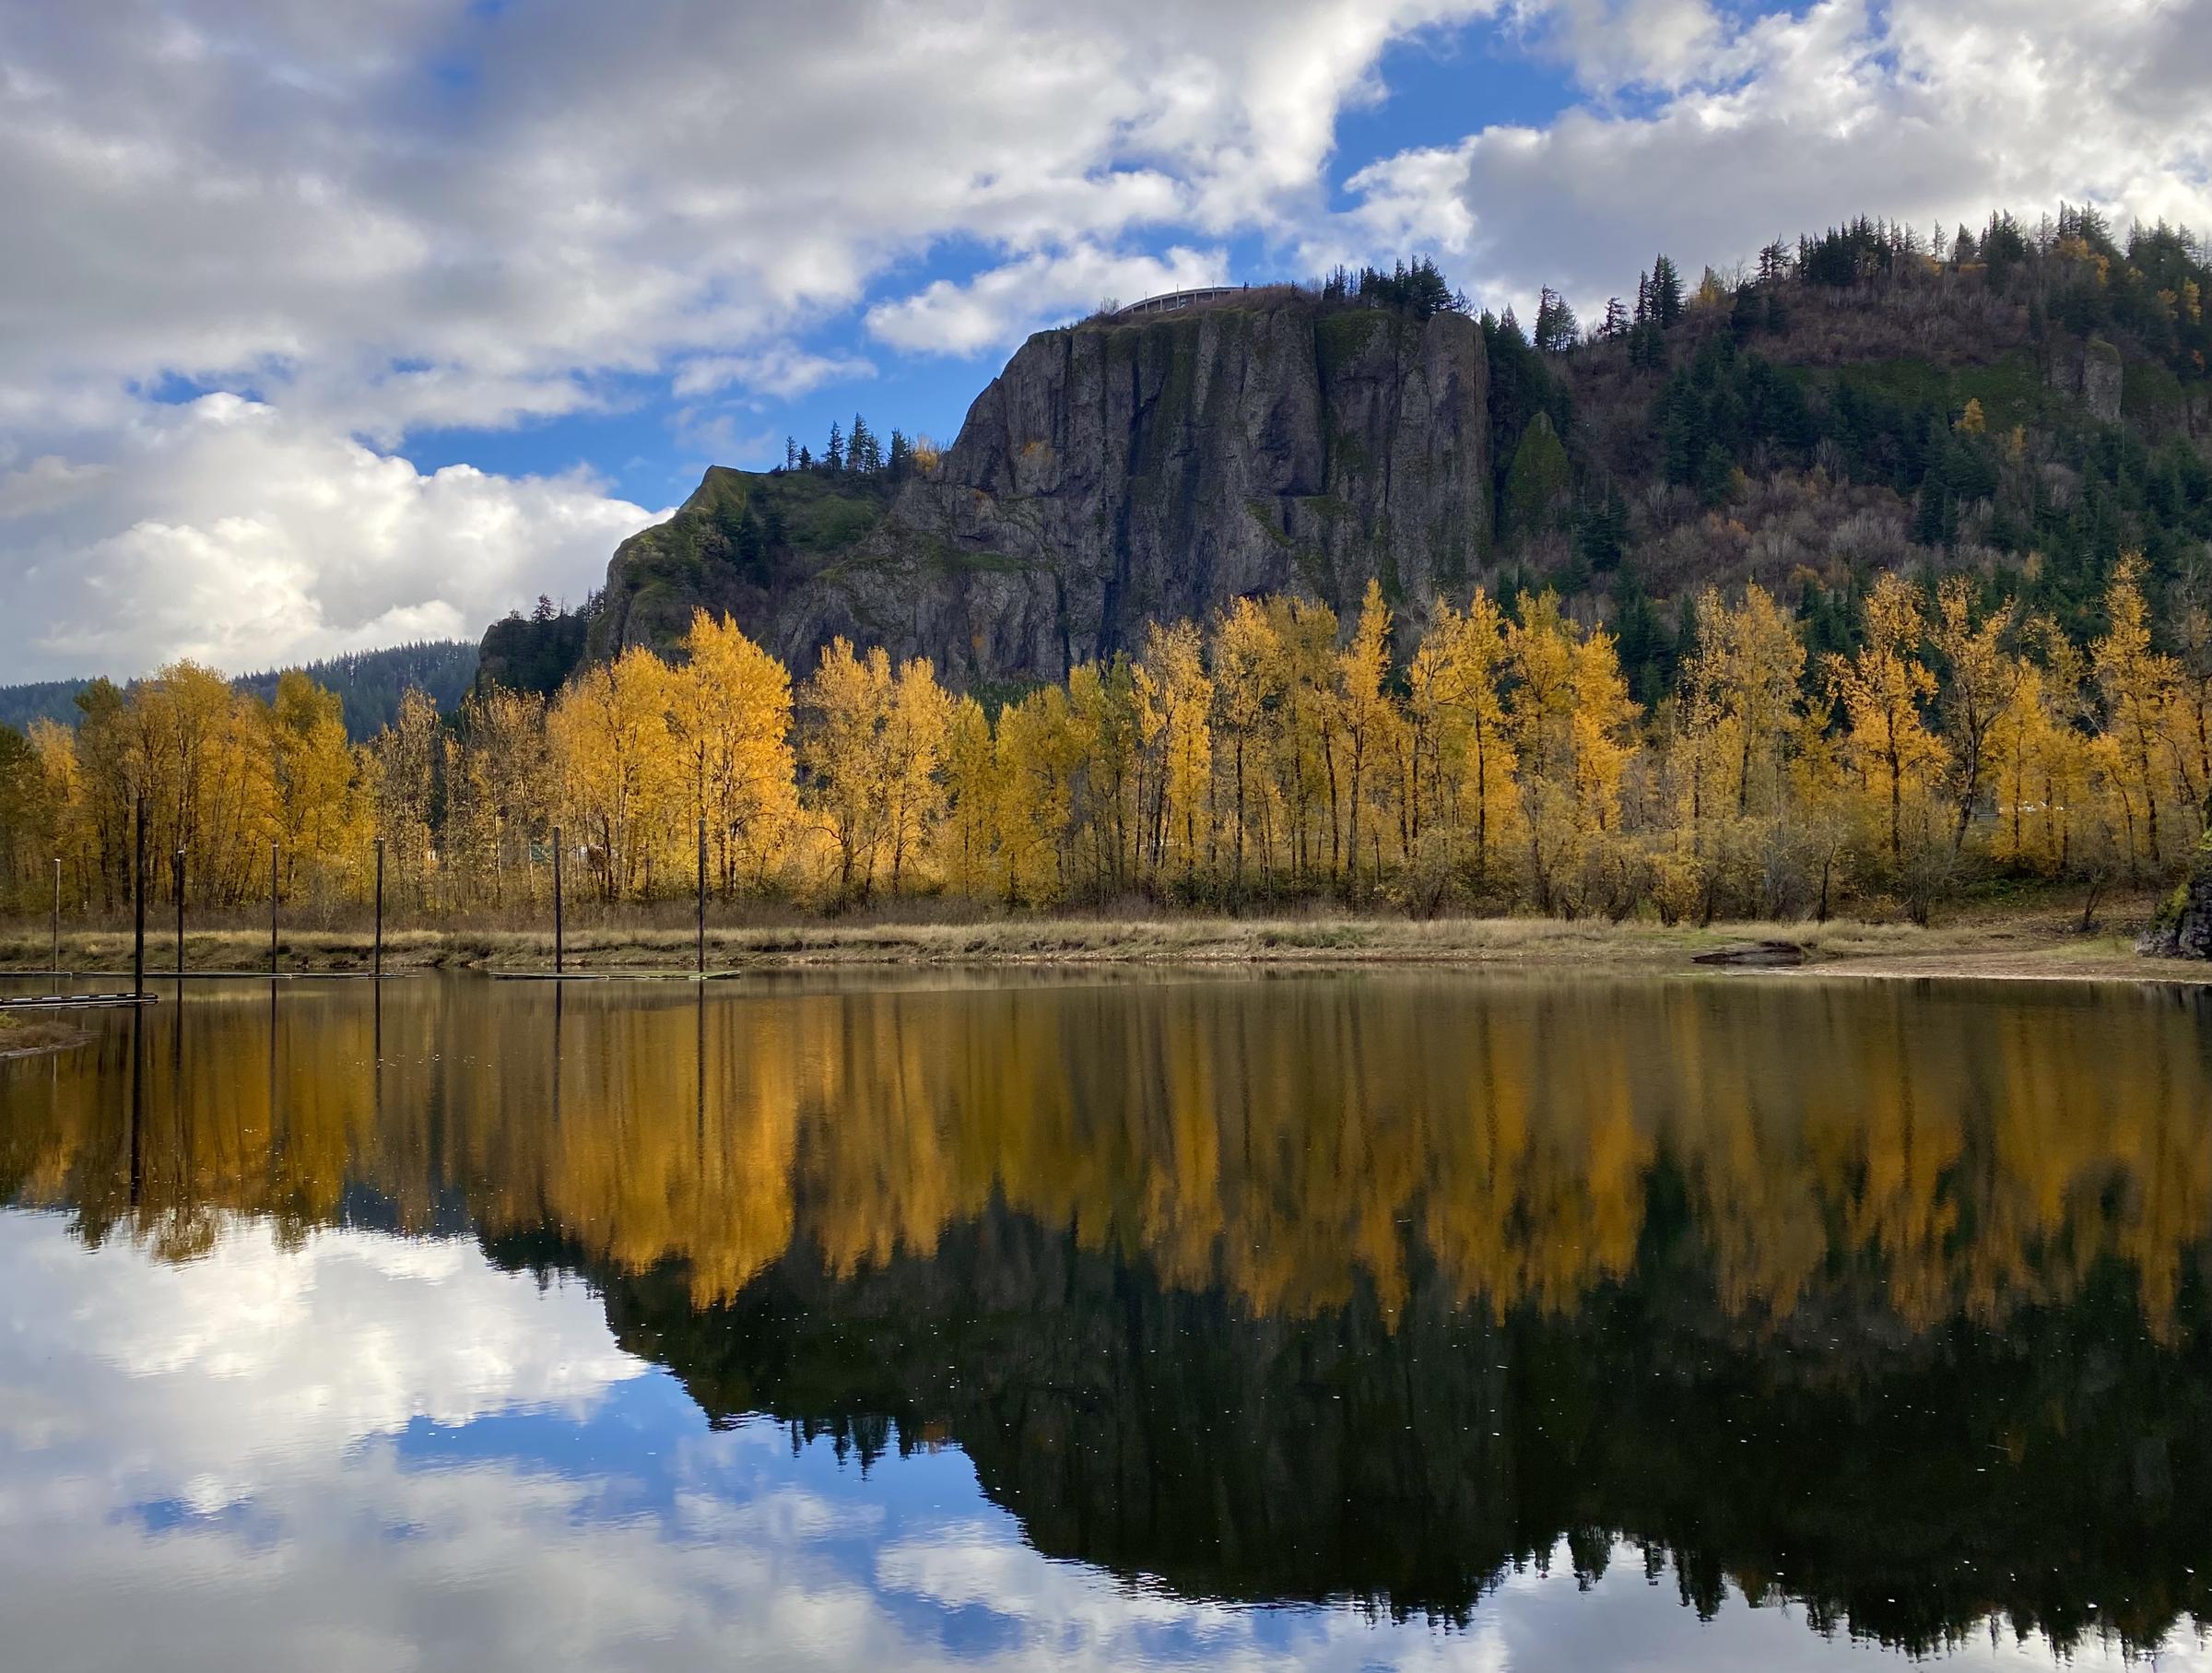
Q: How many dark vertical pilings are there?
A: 7